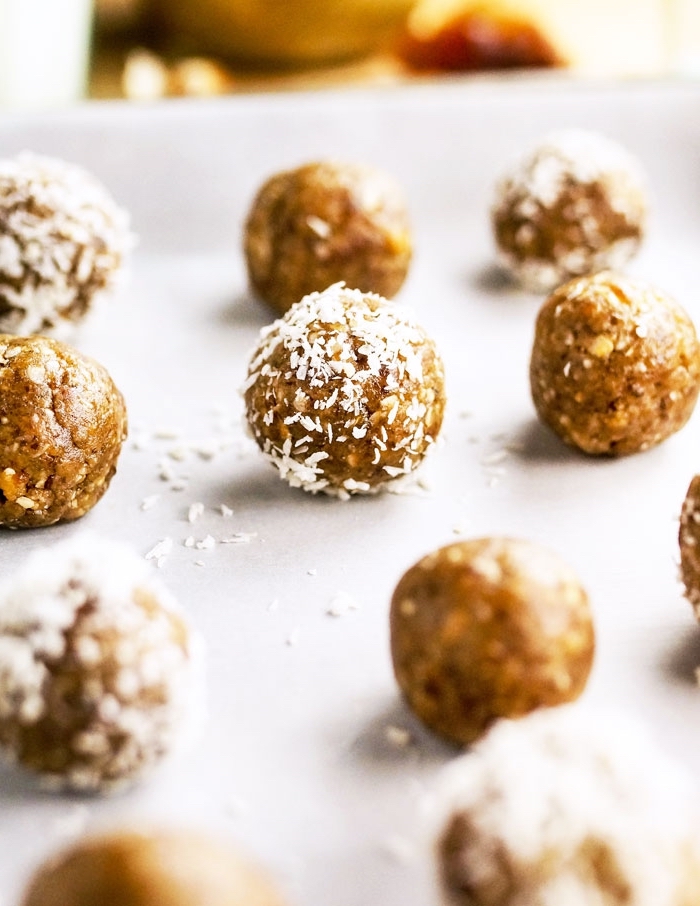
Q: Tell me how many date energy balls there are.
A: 11